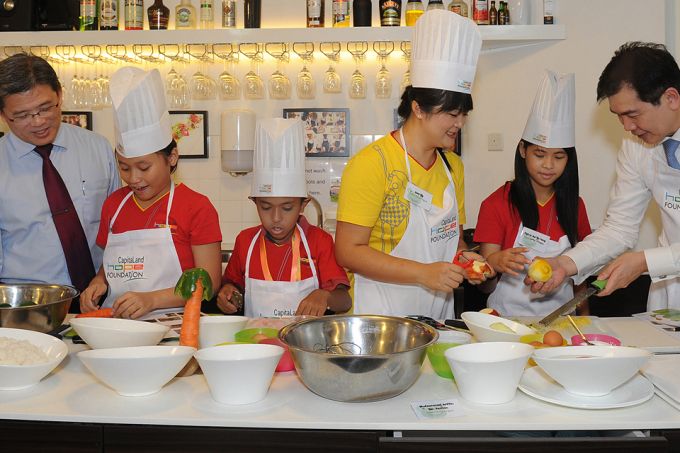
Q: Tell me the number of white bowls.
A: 8